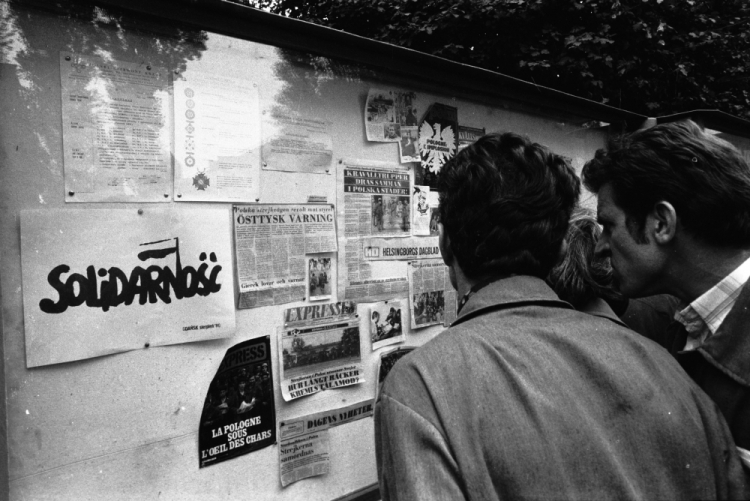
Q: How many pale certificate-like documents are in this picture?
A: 3